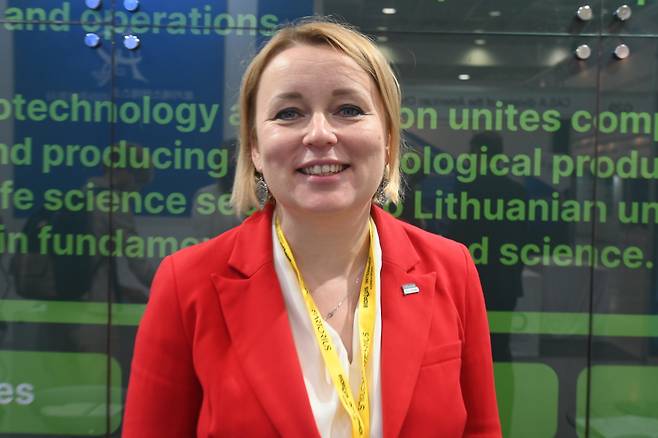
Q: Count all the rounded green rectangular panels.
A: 3